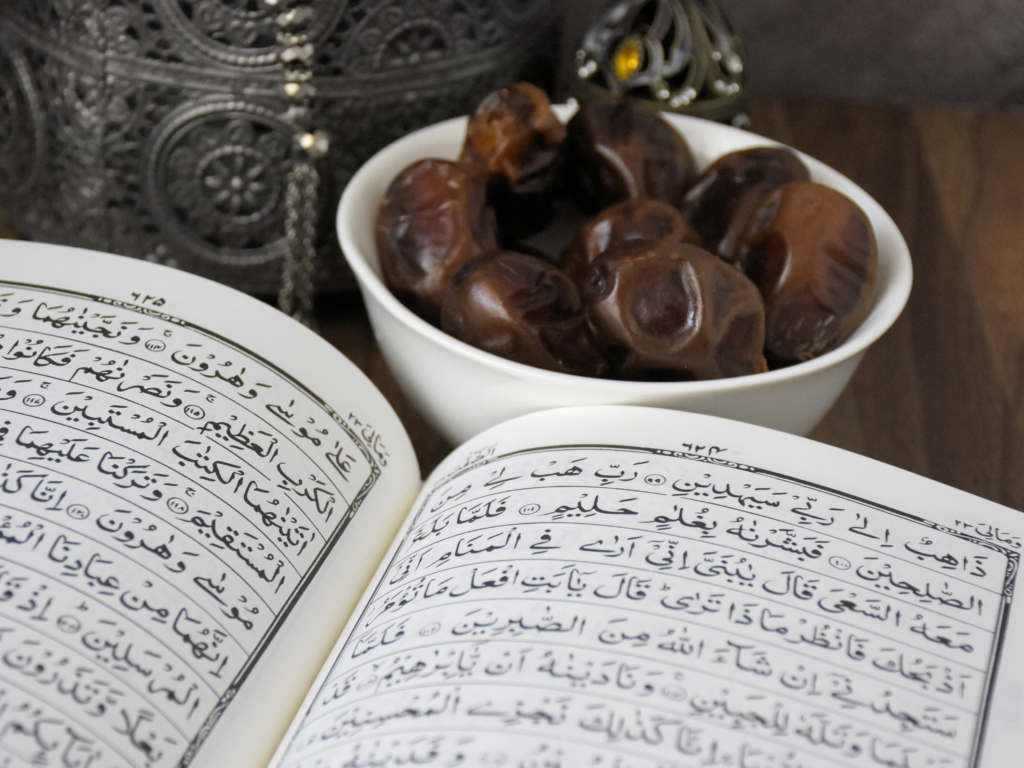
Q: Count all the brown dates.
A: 8